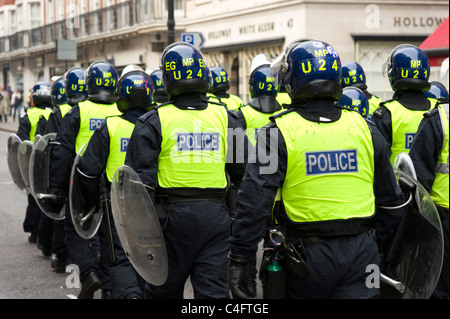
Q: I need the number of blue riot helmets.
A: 14